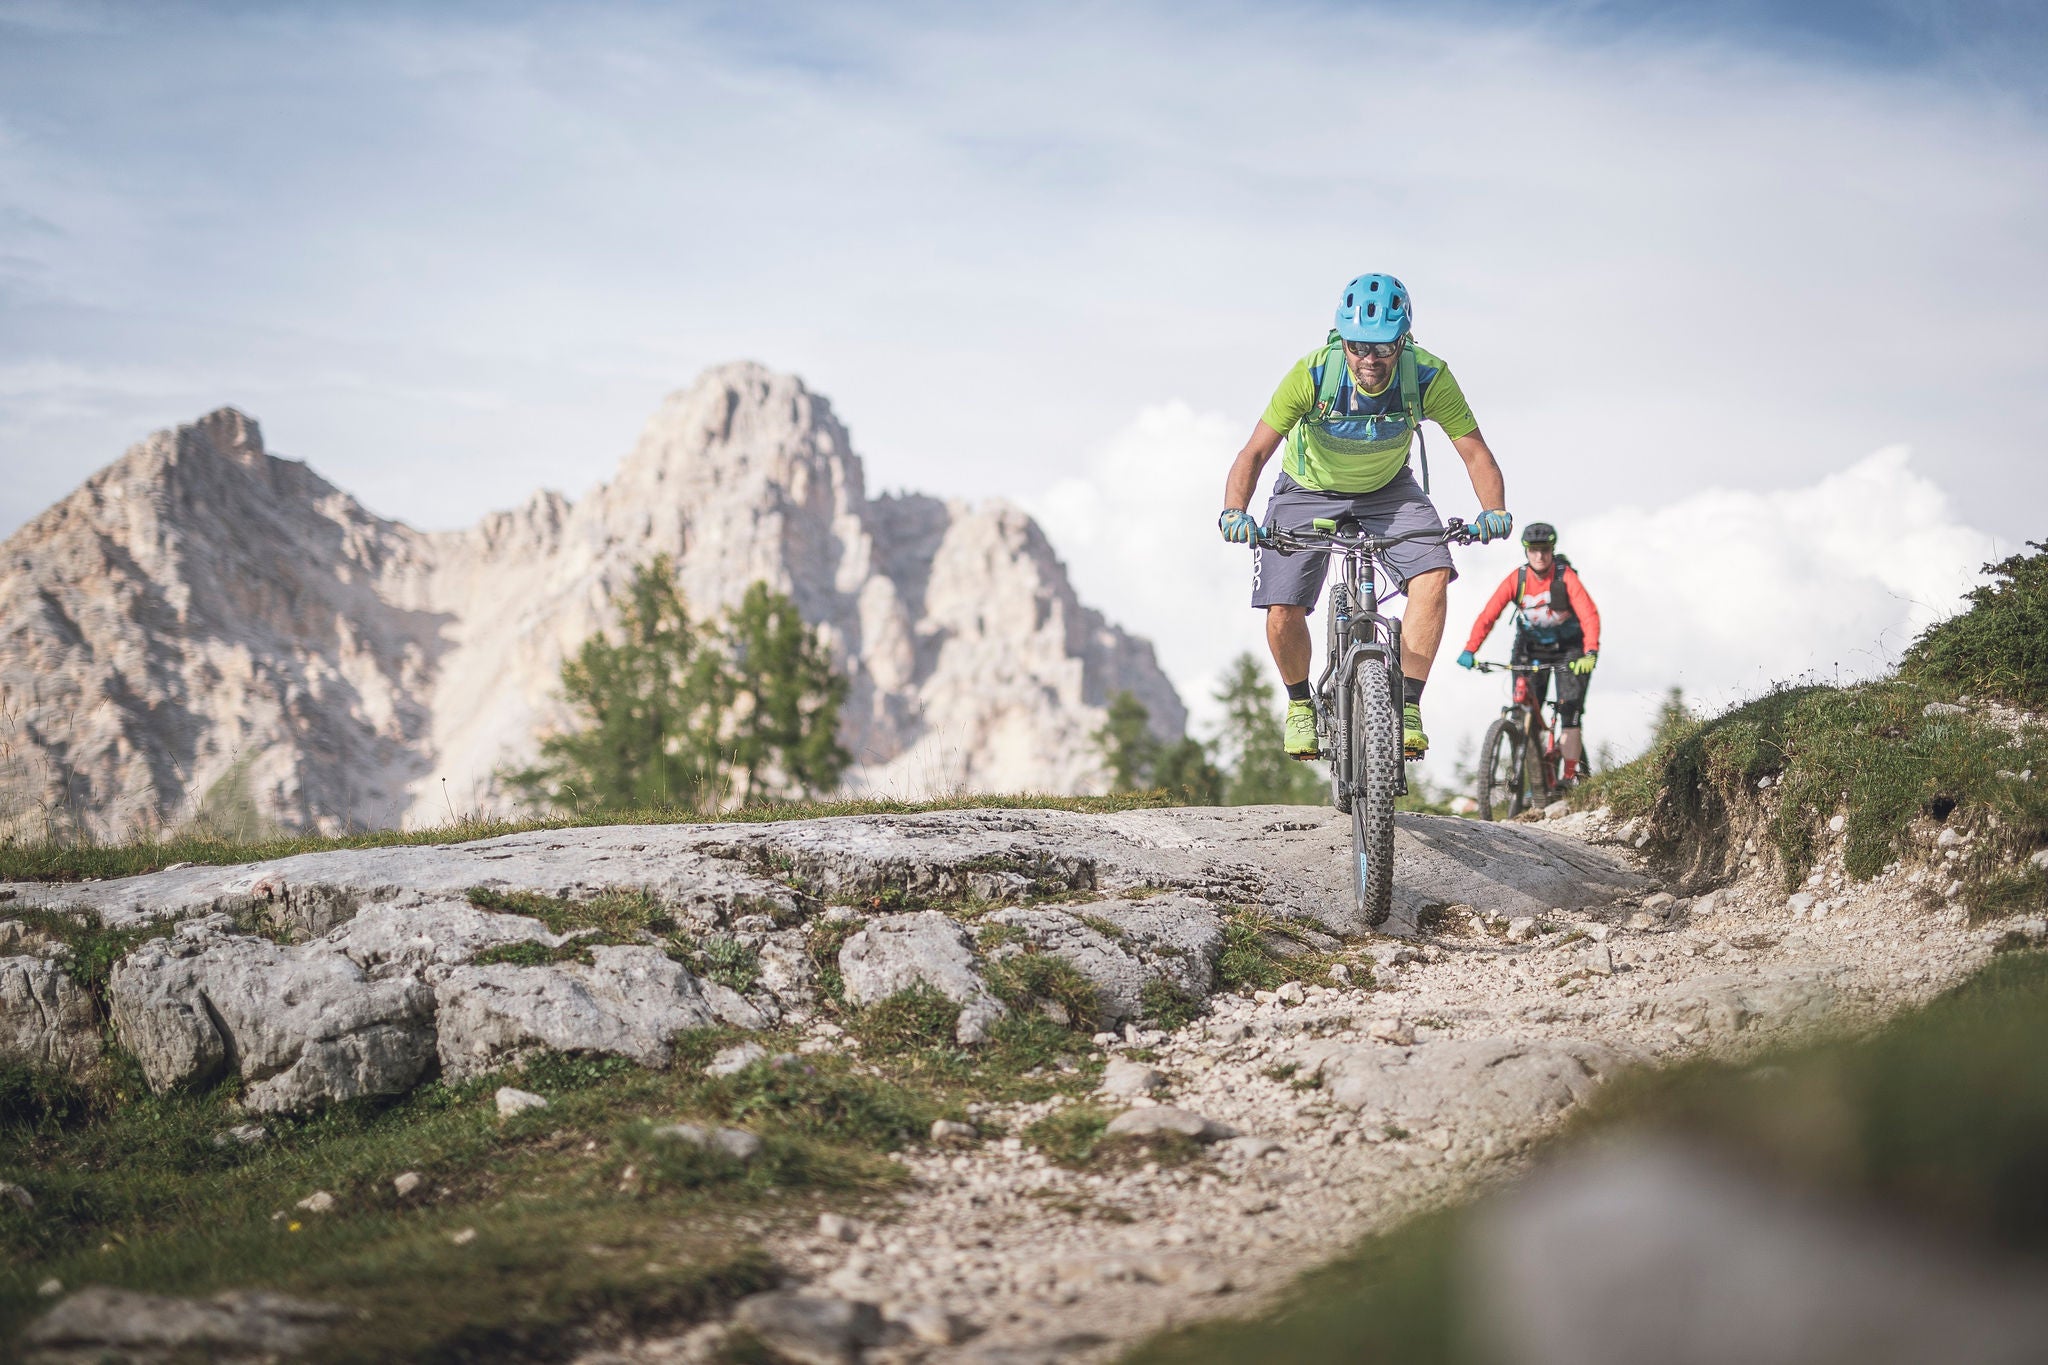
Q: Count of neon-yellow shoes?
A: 2